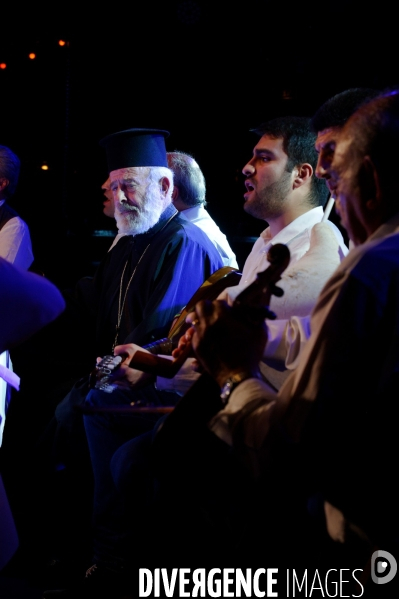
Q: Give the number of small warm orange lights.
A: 4